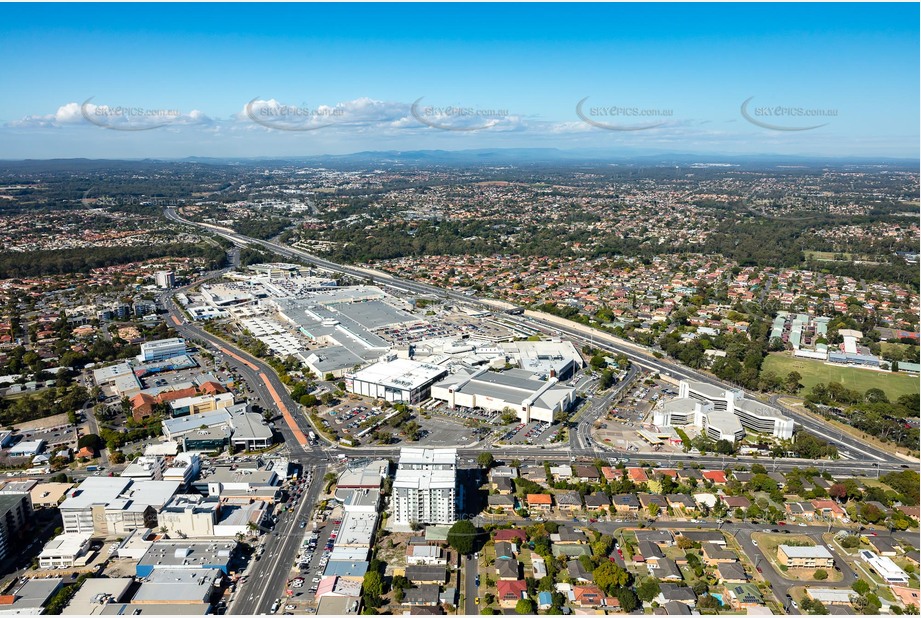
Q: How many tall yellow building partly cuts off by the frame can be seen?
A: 0